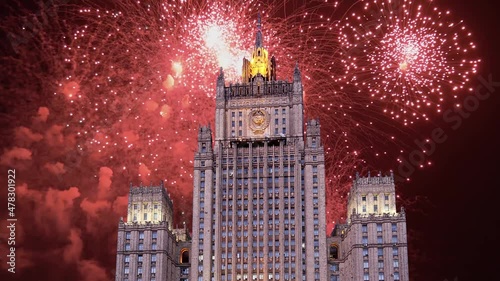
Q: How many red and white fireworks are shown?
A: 2